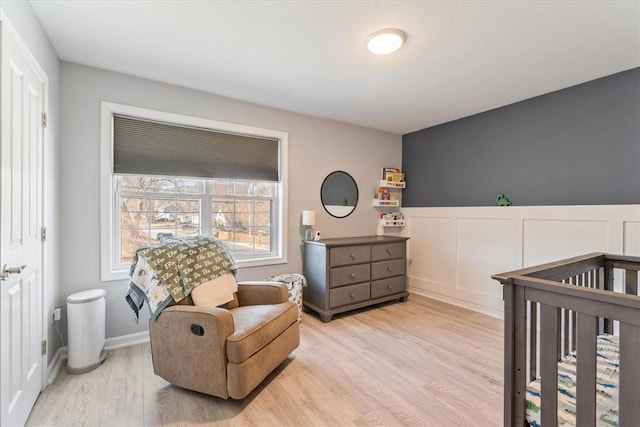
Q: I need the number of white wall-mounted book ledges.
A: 3